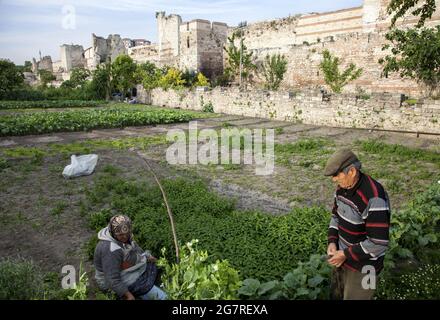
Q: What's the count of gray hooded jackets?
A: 1